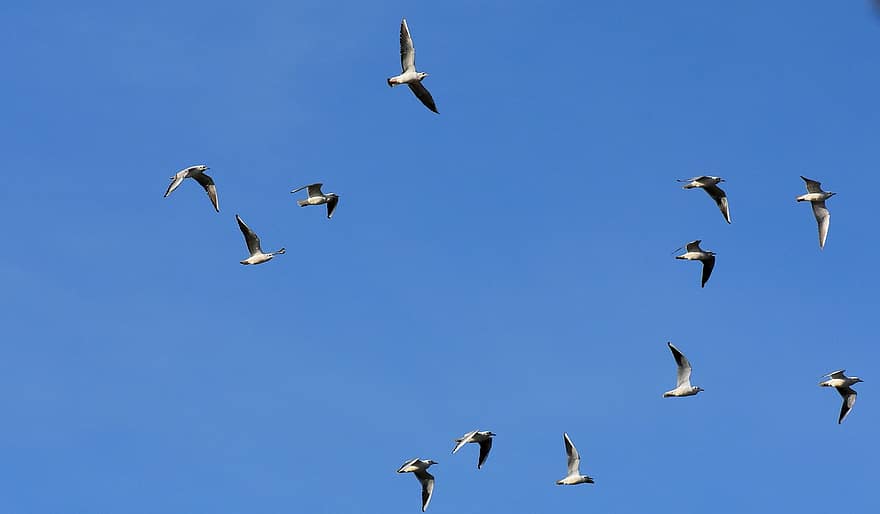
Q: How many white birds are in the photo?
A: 12